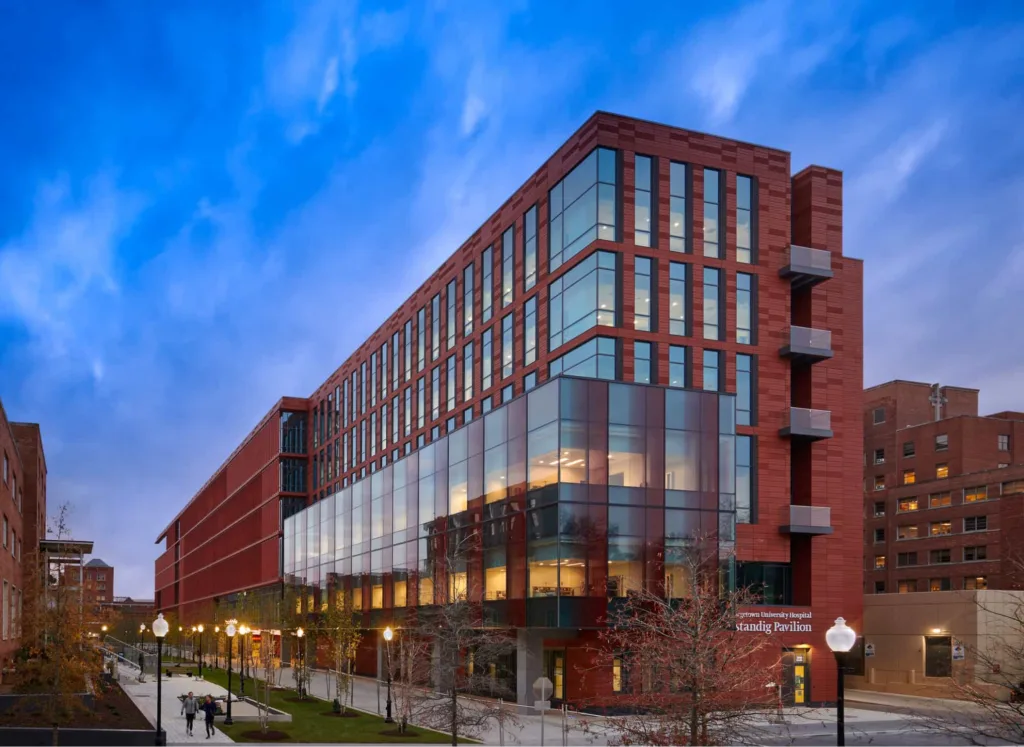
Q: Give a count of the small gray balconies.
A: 4